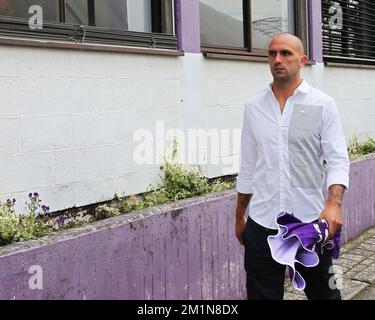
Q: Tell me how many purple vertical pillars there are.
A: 2